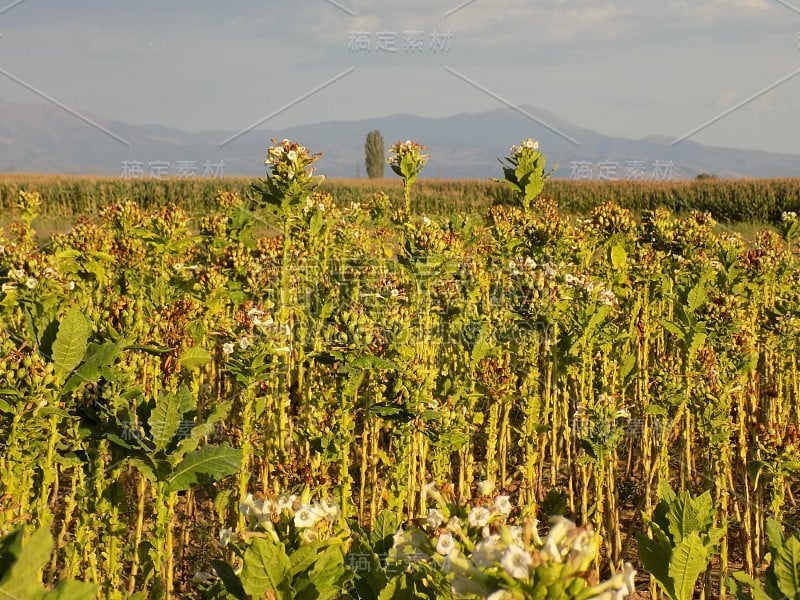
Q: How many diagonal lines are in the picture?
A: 8